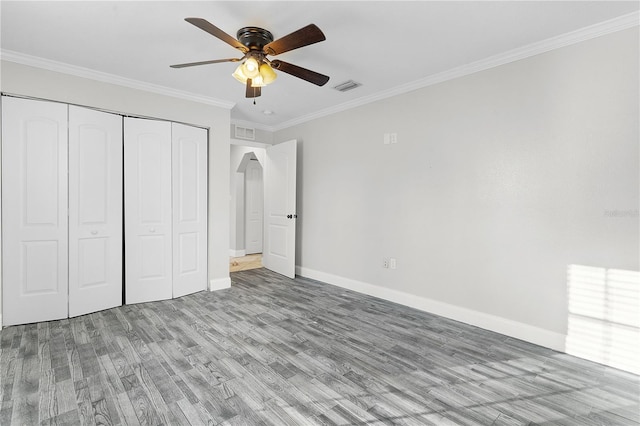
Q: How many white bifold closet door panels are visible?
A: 4